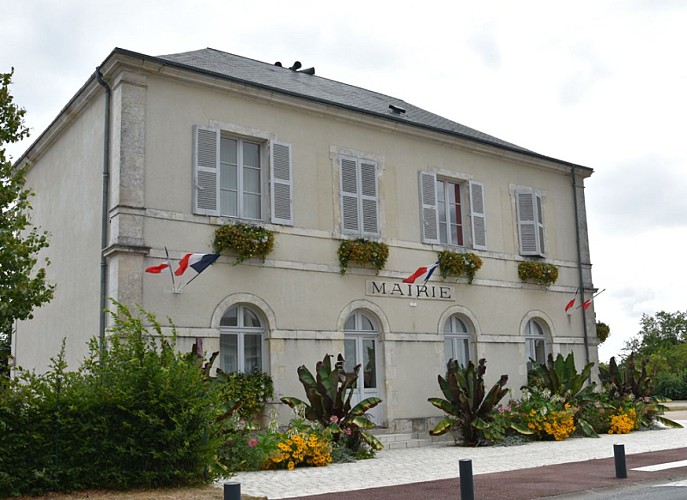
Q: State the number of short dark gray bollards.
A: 3